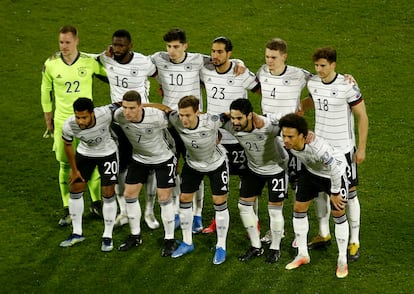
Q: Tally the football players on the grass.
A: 11